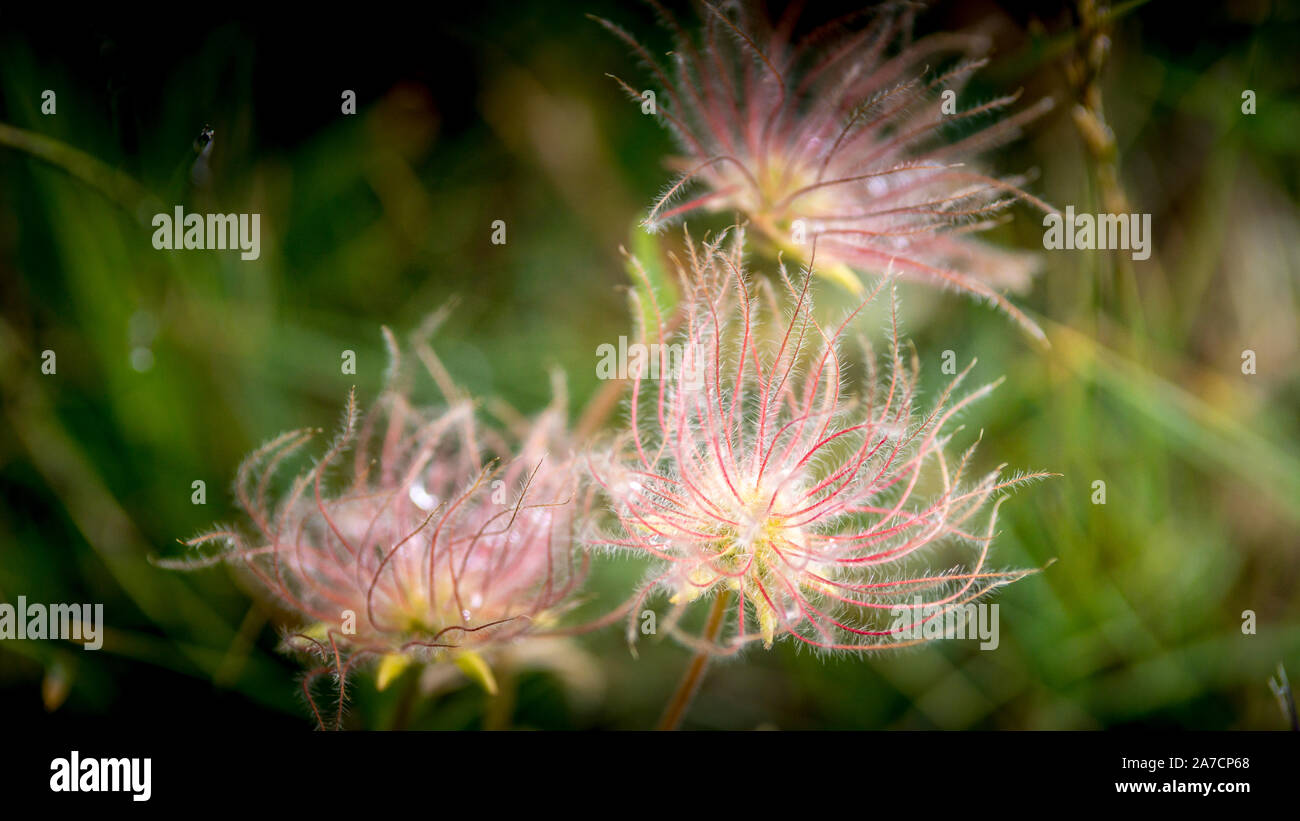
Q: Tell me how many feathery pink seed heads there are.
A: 3